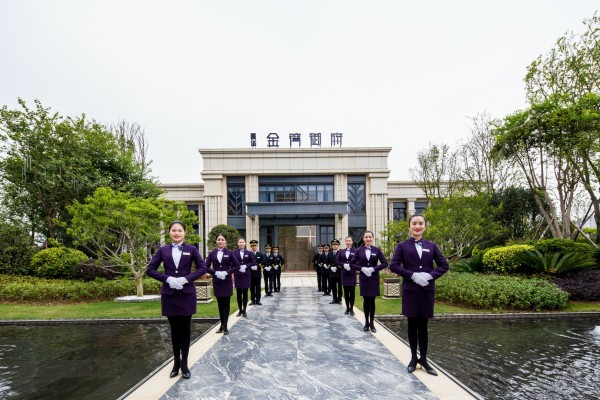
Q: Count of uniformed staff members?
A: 12